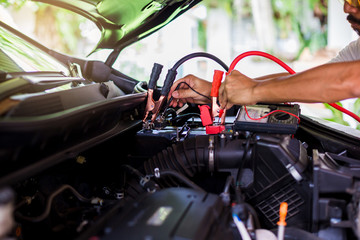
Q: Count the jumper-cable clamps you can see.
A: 2